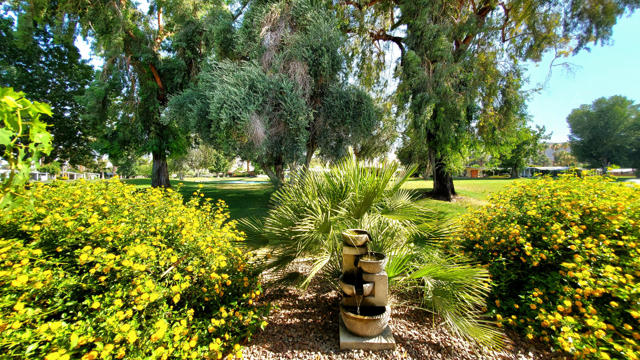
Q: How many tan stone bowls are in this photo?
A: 4